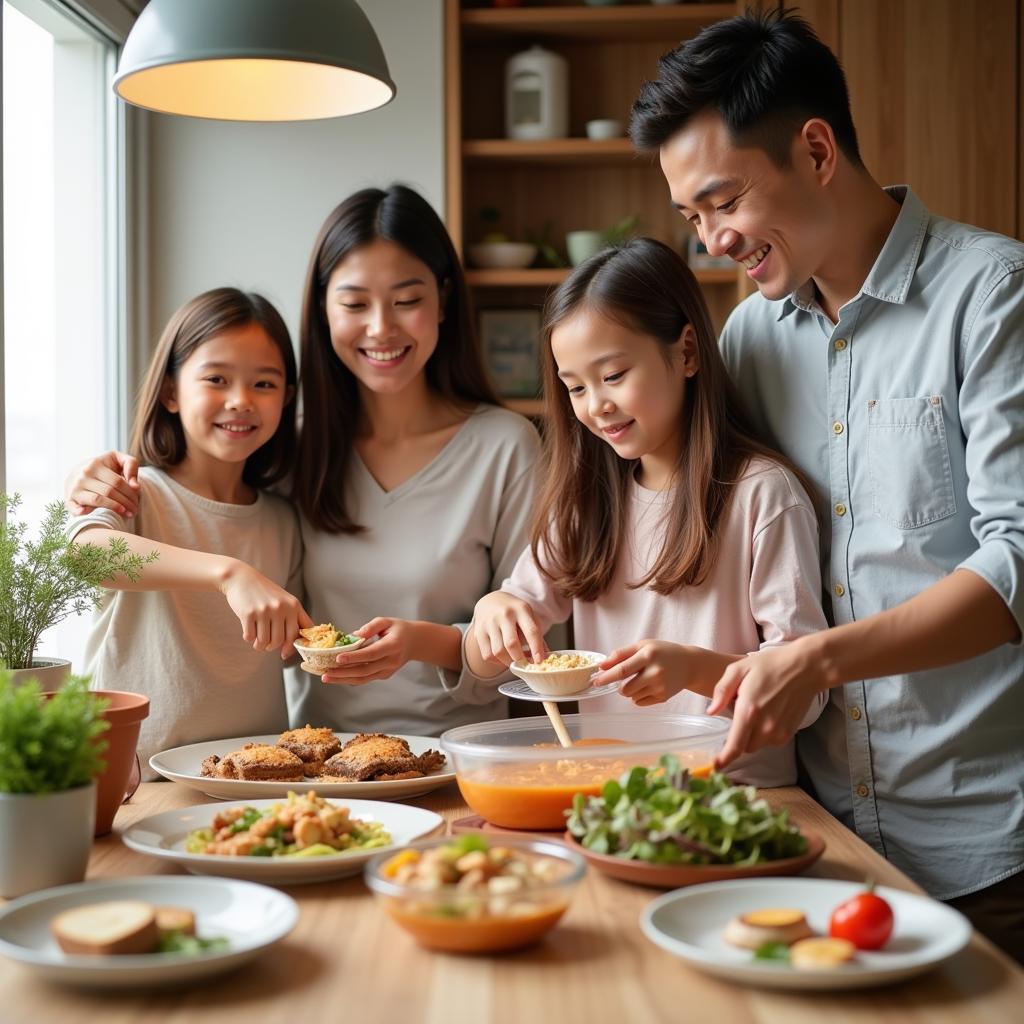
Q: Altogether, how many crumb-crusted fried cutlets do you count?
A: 3